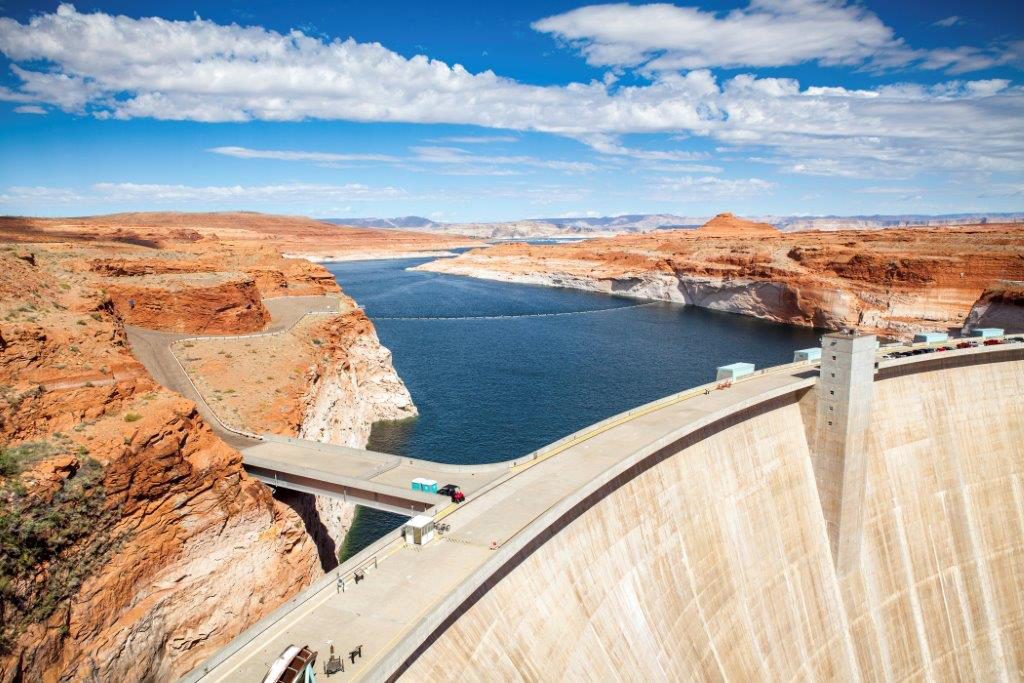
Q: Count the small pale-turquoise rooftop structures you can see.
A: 4